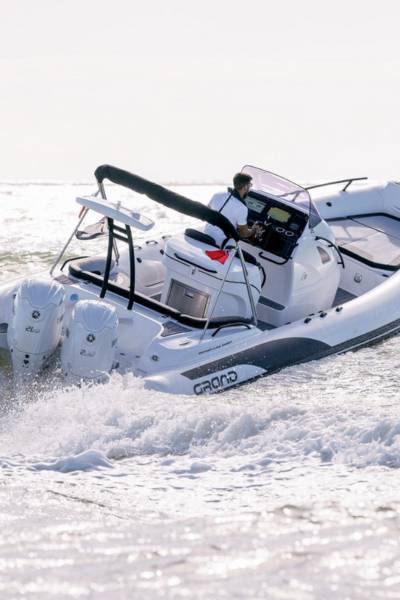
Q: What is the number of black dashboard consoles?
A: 1